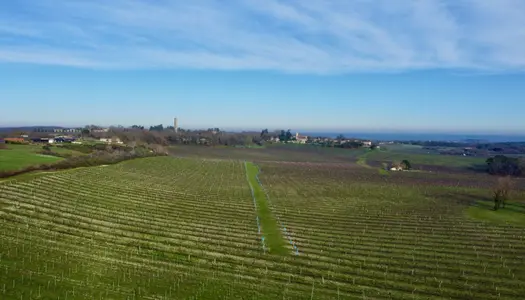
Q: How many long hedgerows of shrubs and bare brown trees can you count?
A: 1